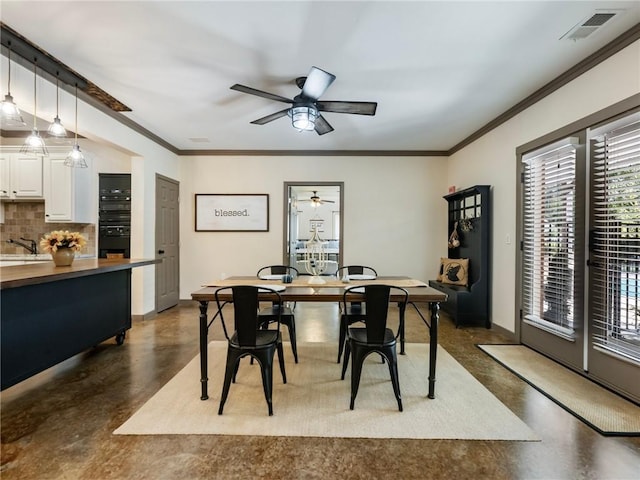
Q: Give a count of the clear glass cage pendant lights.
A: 4